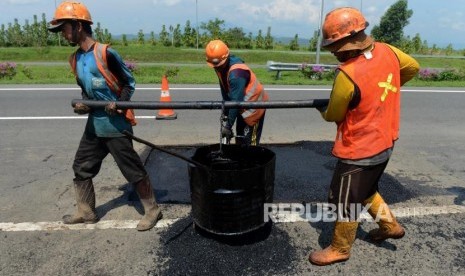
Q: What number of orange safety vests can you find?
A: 3